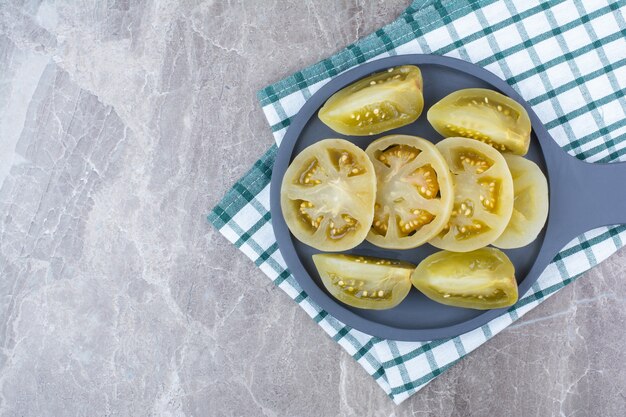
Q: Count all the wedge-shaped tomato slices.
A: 4